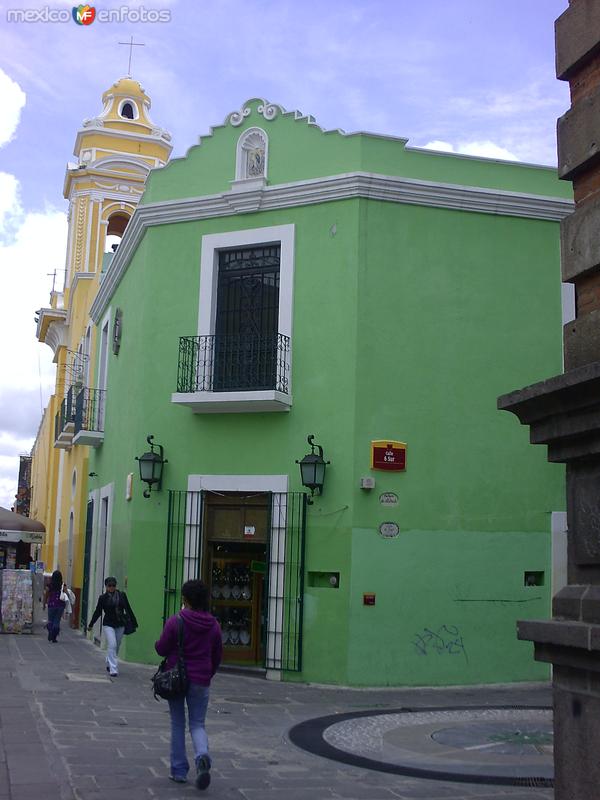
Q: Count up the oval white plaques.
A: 2